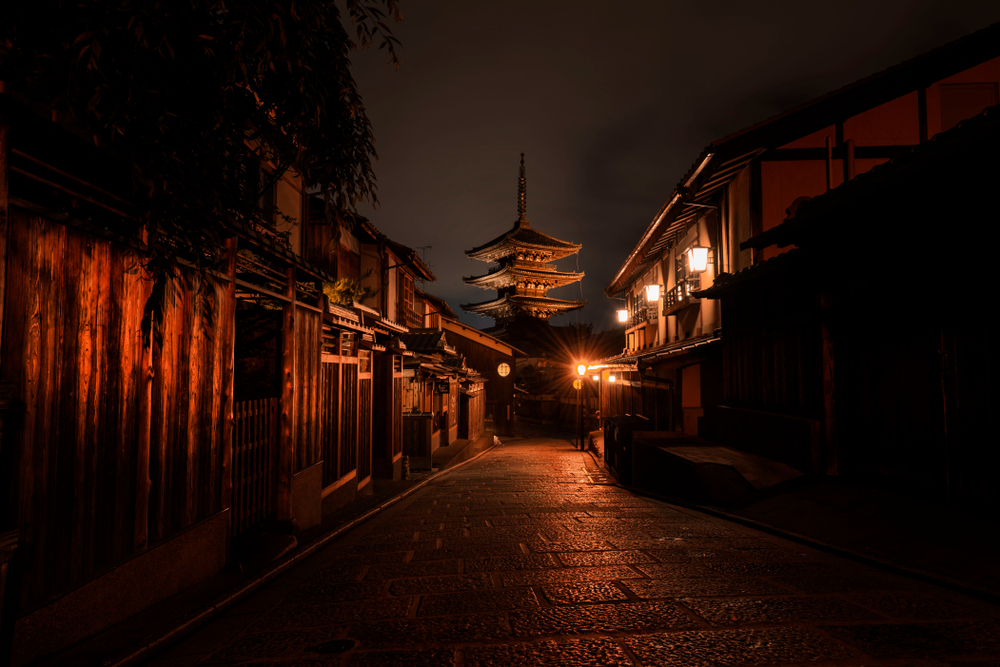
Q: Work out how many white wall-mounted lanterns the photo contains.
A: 3